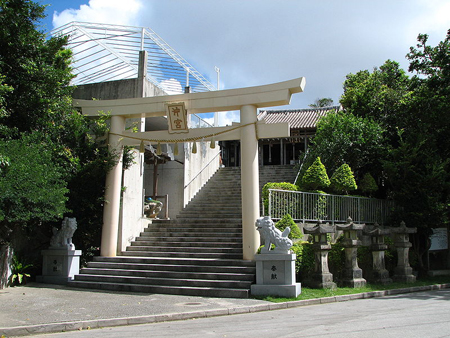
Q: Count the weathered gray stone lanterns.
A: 4